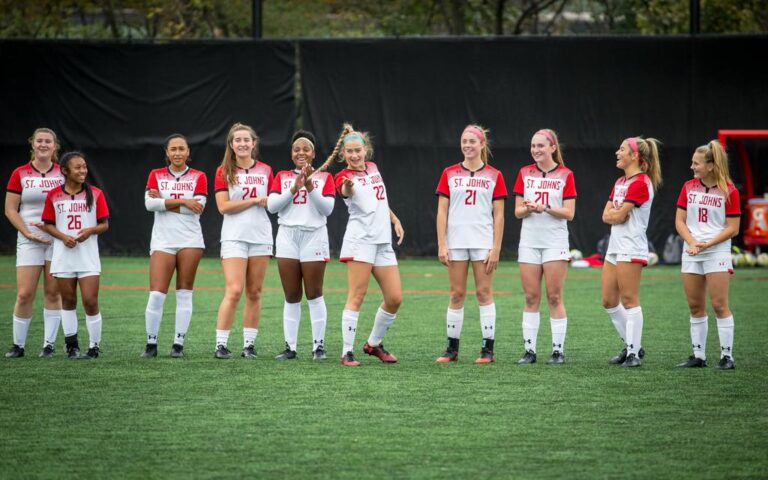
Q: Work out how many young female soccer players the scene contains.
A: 10